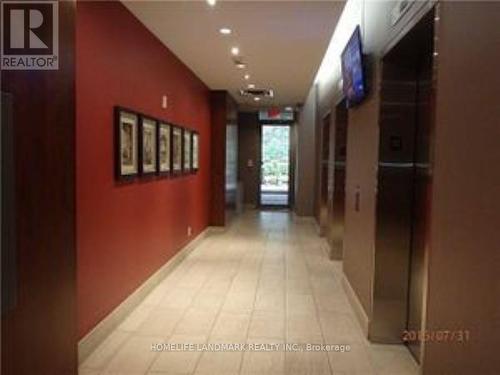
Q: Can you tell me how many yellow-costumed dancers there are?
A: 0